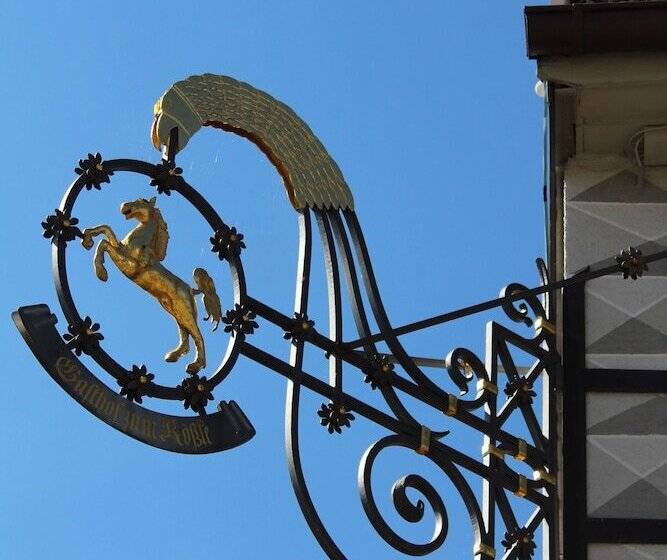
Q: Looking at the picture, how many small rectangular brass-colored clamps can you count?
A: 9